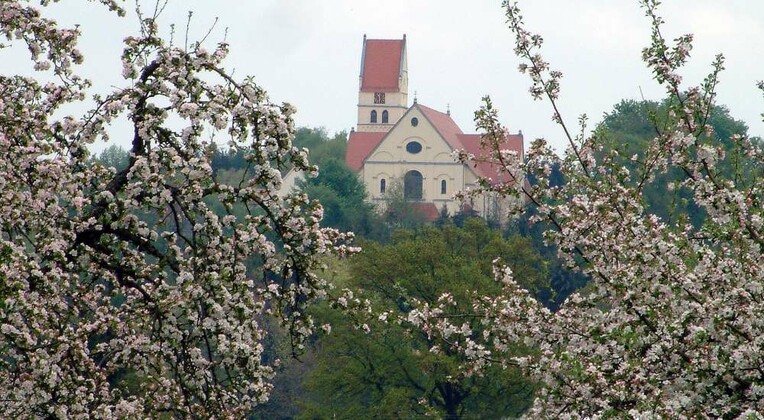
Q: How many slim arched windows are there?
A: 4